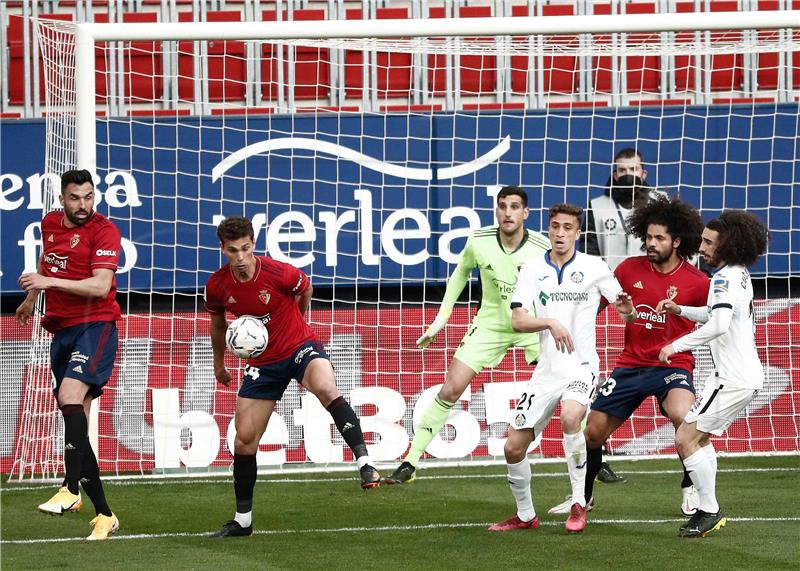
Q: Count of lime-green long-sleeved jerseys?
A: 1